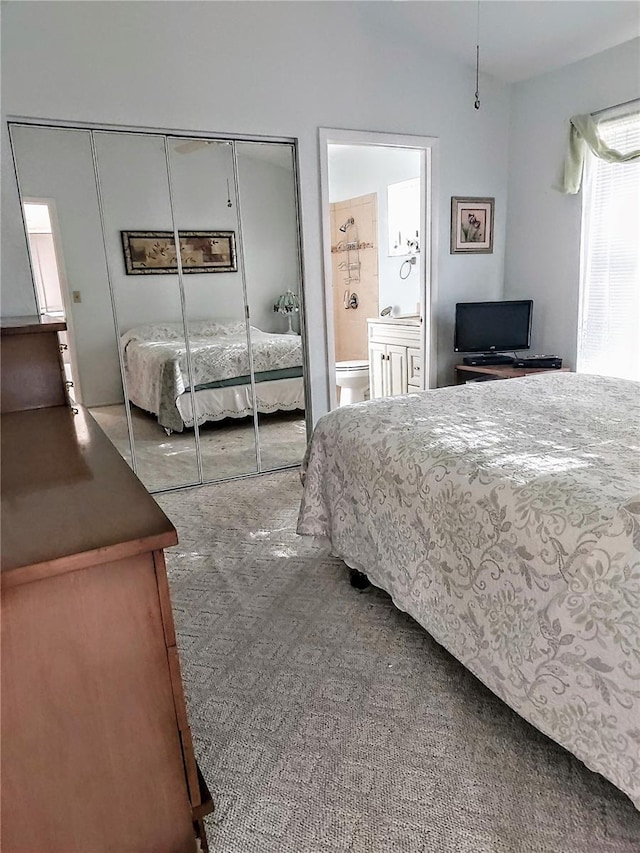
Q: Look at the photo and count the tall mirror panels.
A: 4